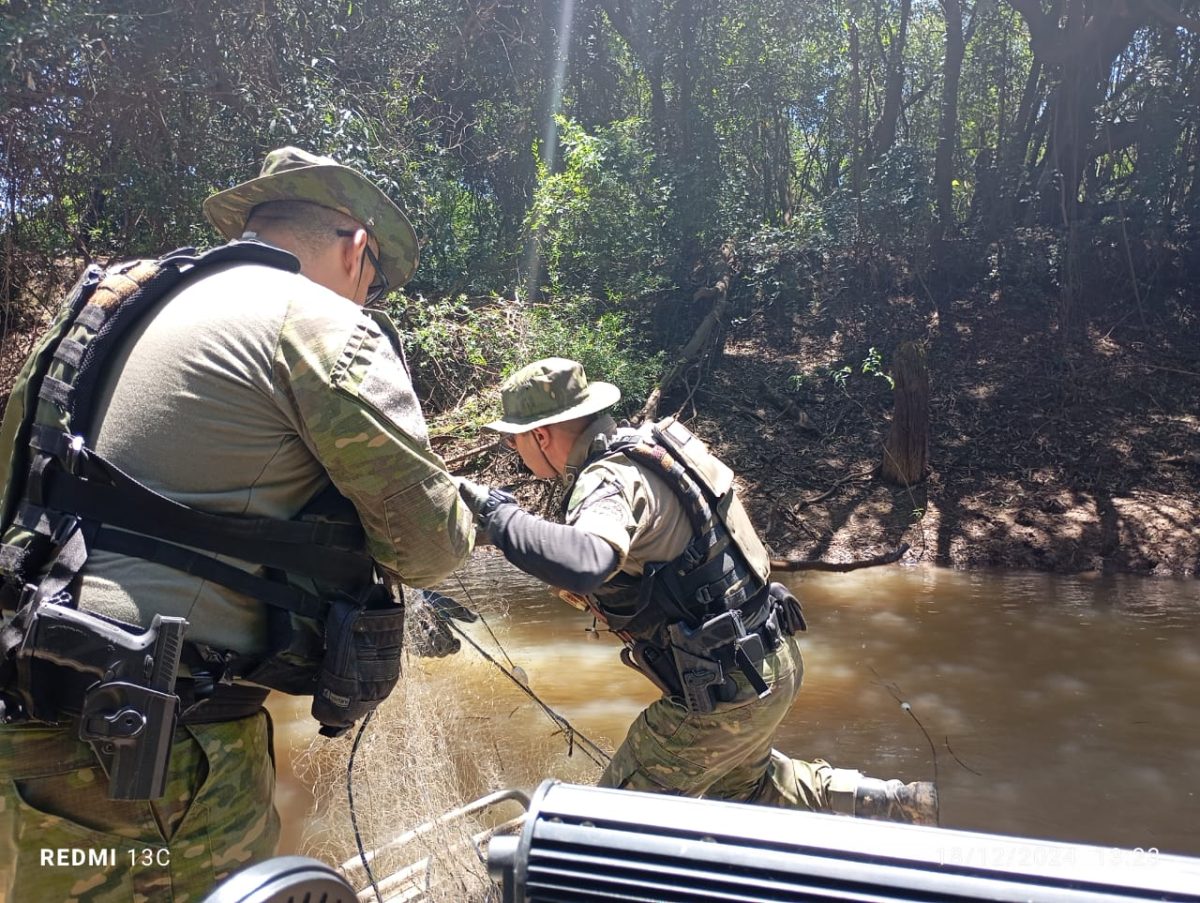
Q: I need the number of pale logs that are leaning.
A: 1